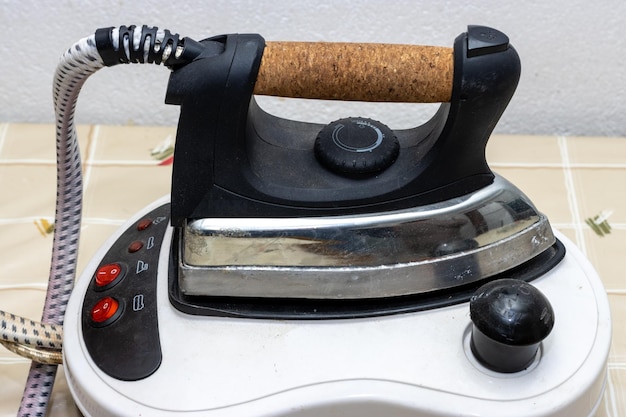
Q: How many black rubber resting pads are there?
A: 1